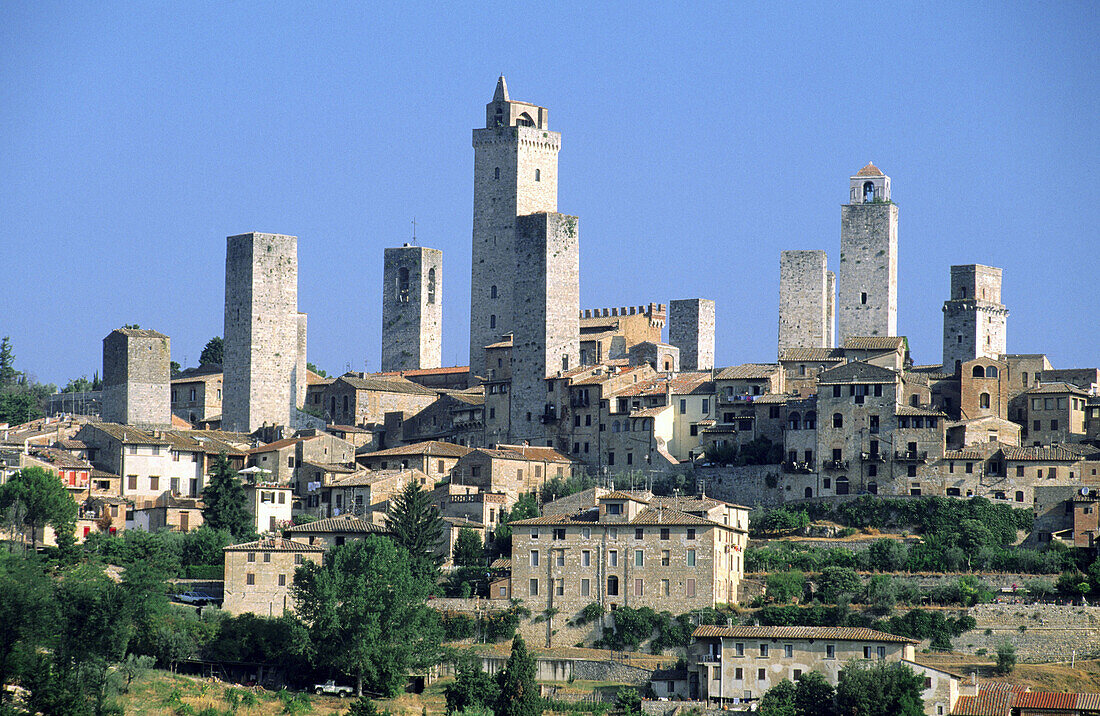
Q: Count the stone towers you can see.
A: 11